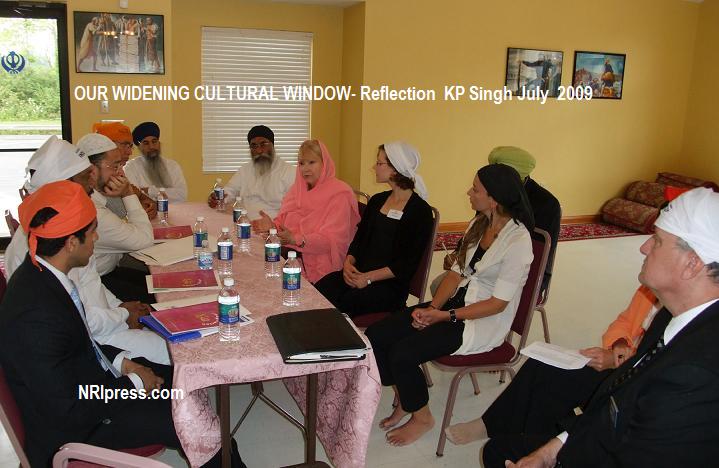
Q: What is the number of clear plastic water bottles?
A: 10